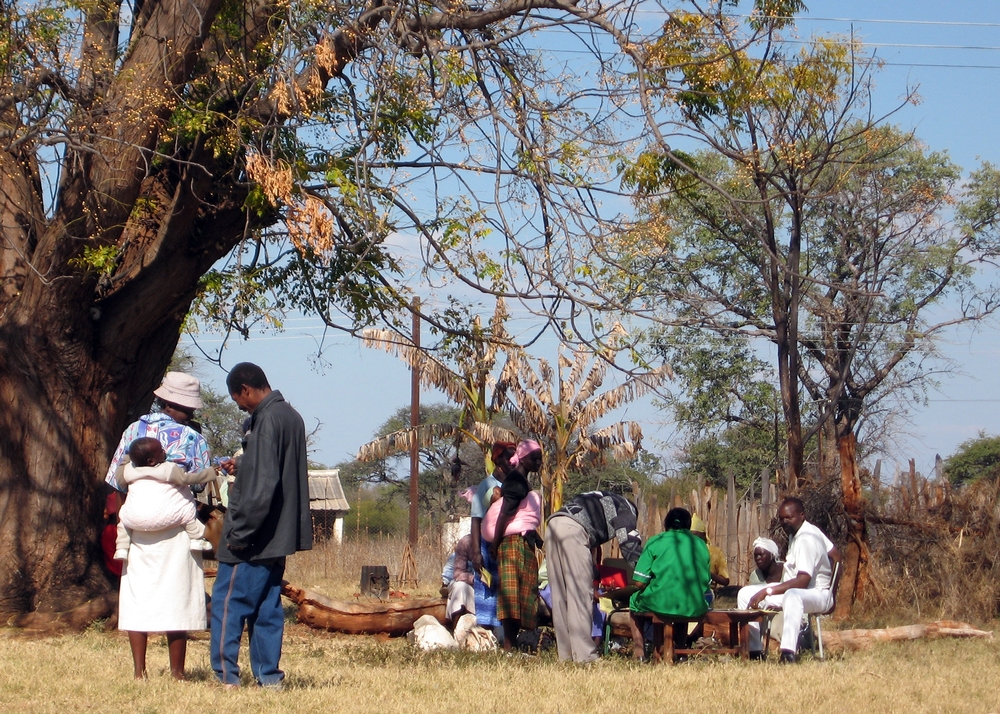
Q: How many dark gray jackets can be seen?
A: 1